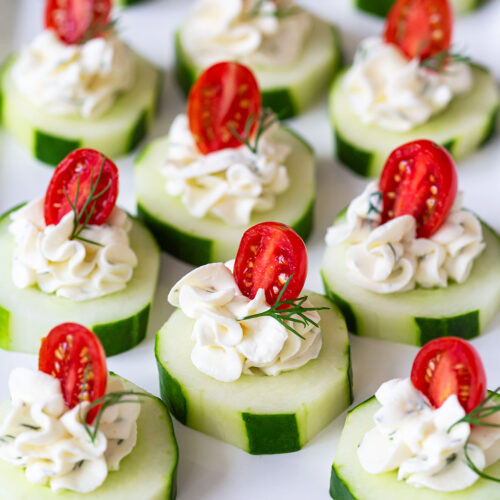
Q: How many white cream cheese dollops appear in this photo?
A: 9